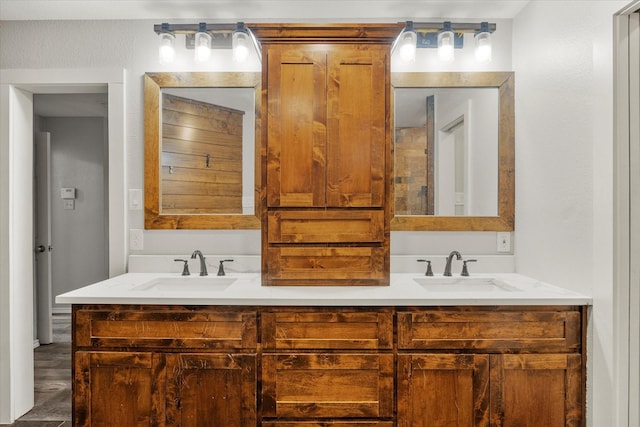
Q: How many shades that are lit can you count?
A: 6